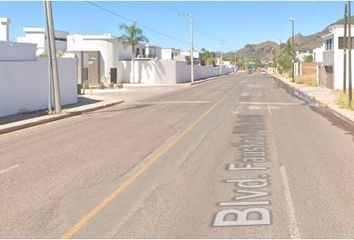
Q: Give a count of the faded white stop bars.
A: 2